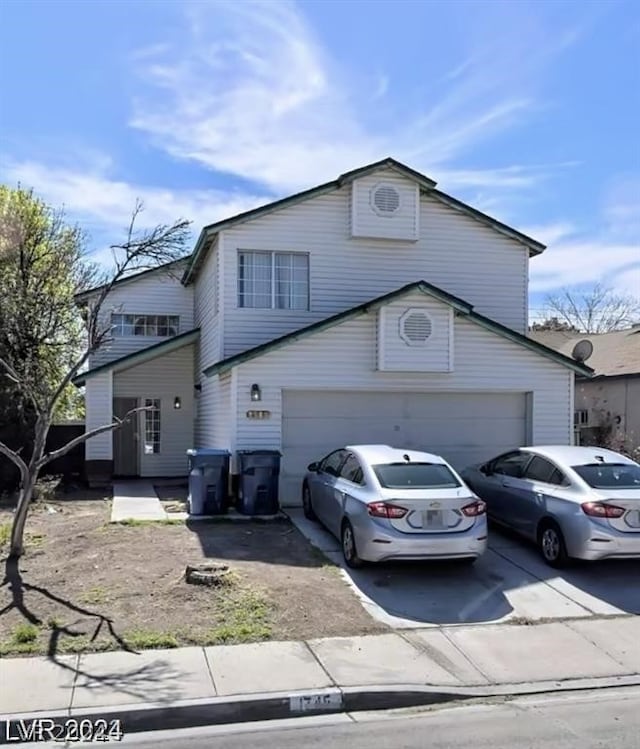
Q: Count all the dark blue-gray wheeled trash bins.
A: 2